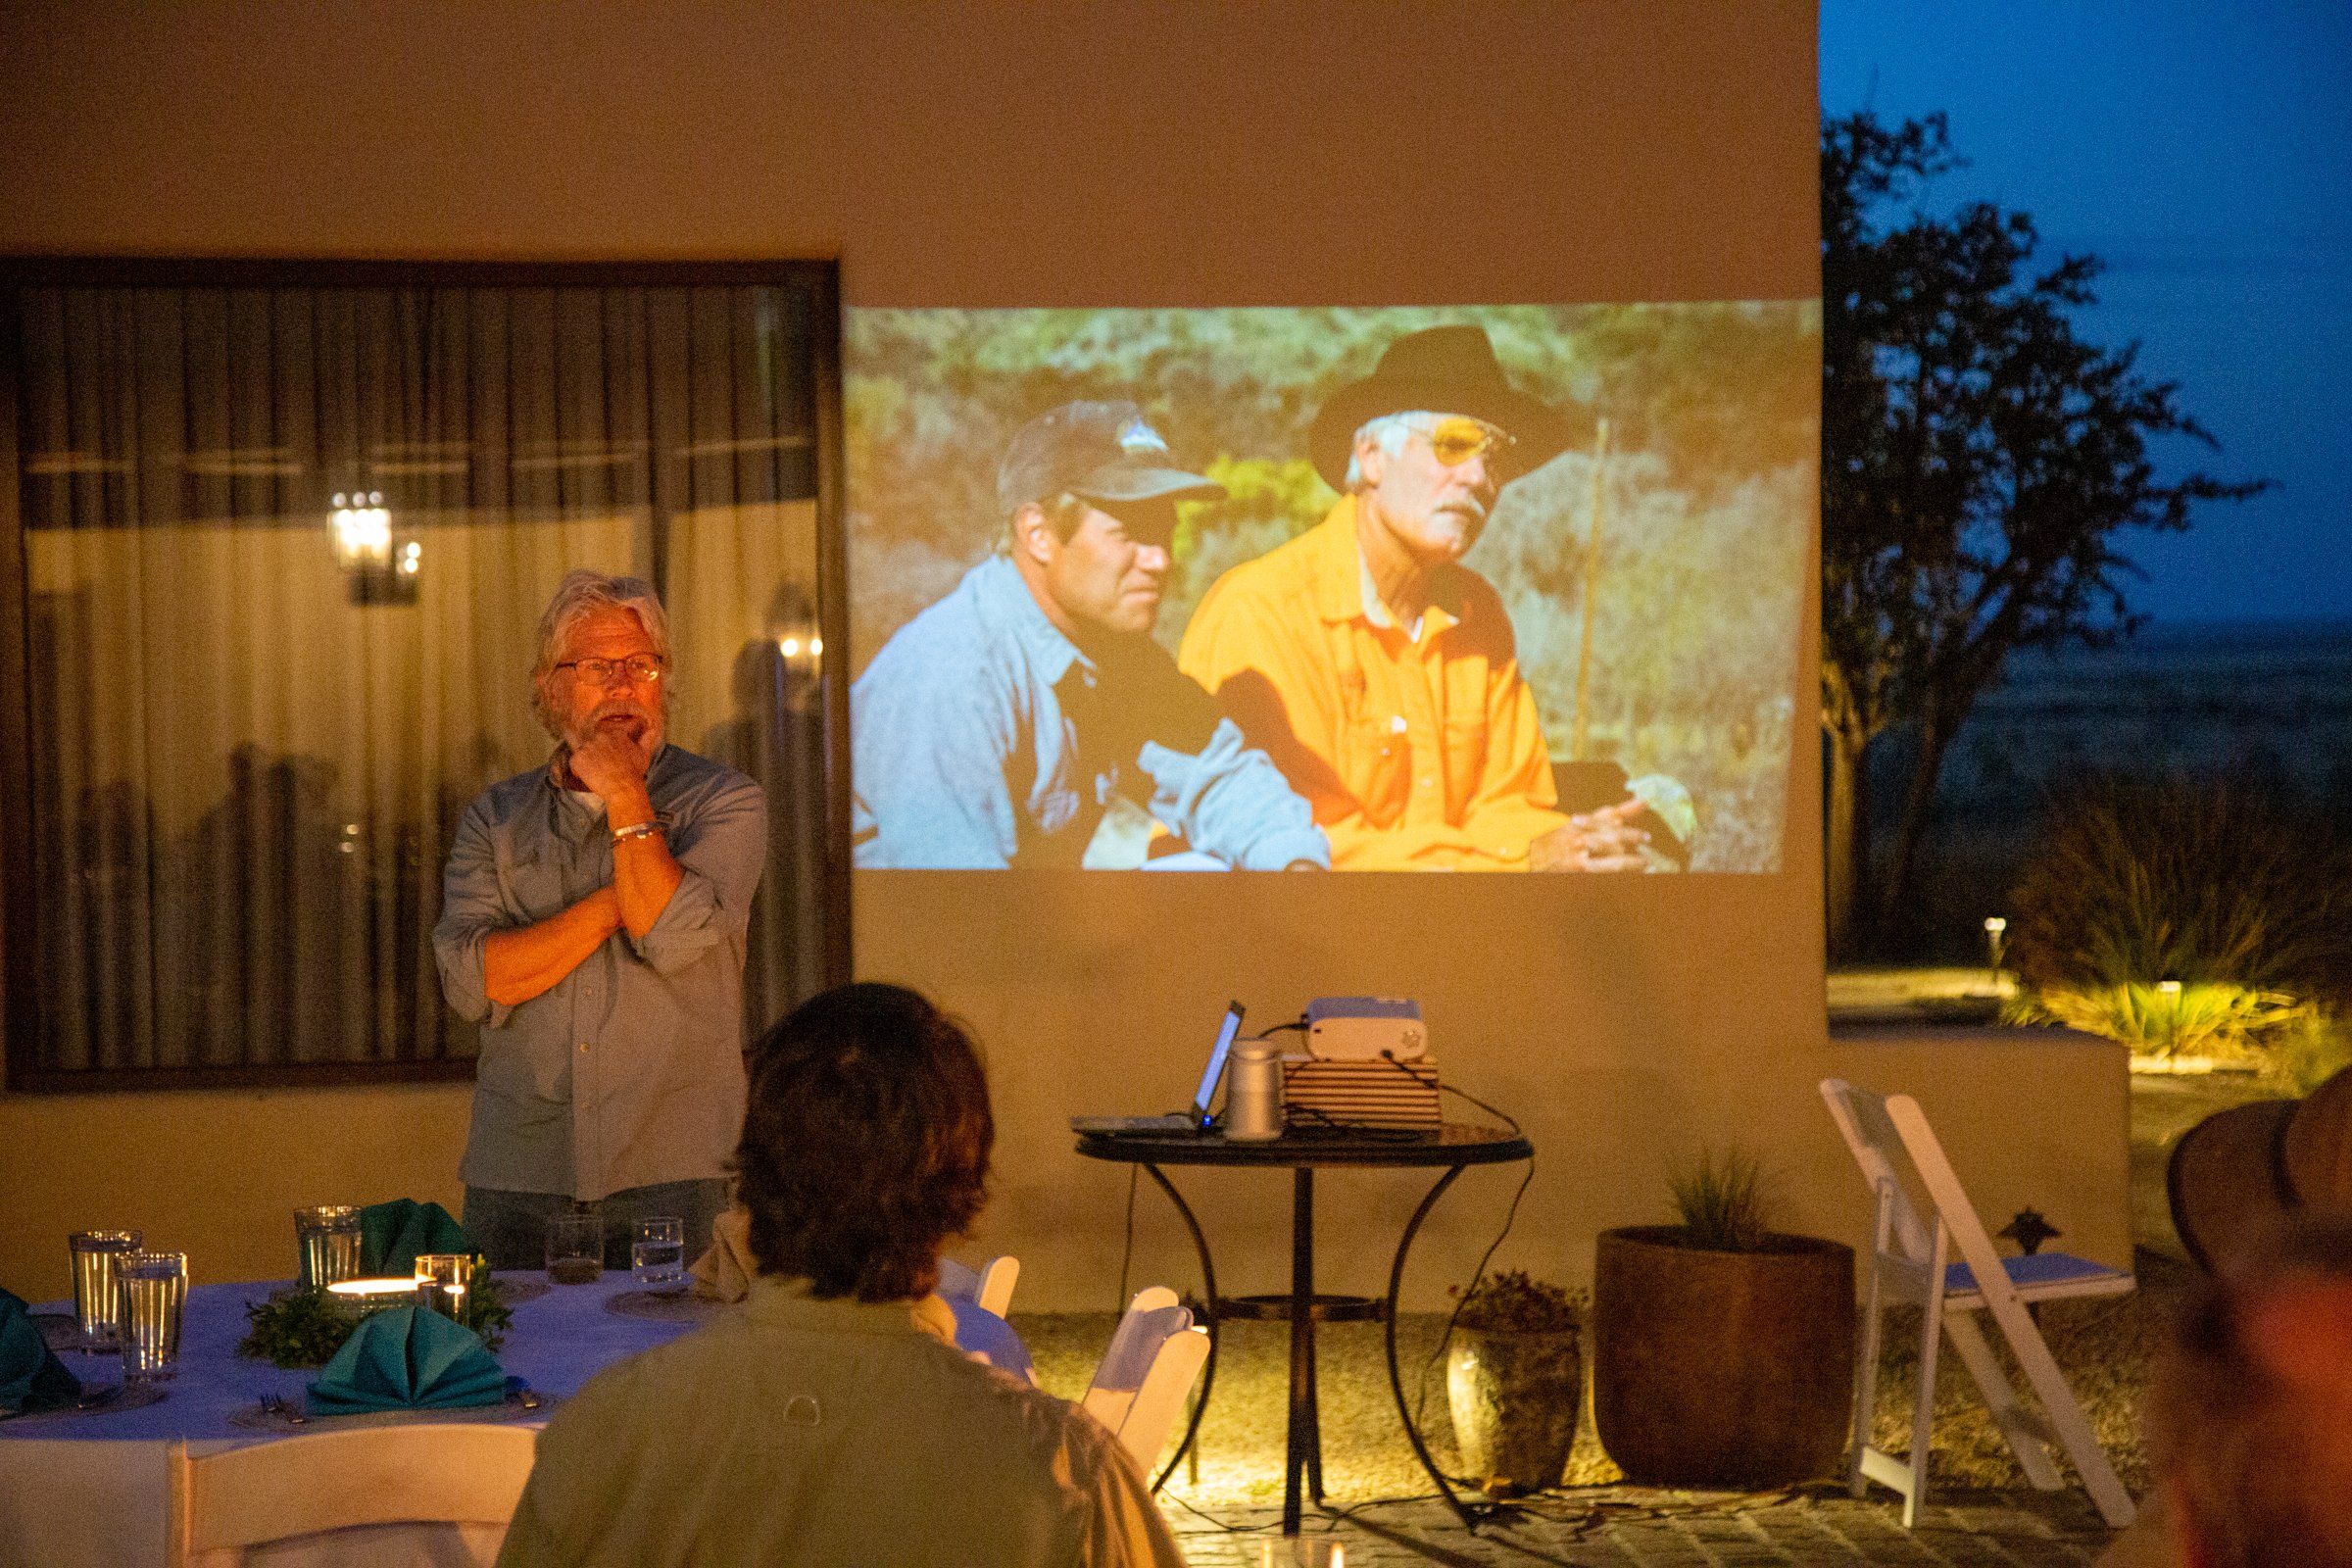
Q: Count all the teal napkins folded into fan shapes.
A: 3